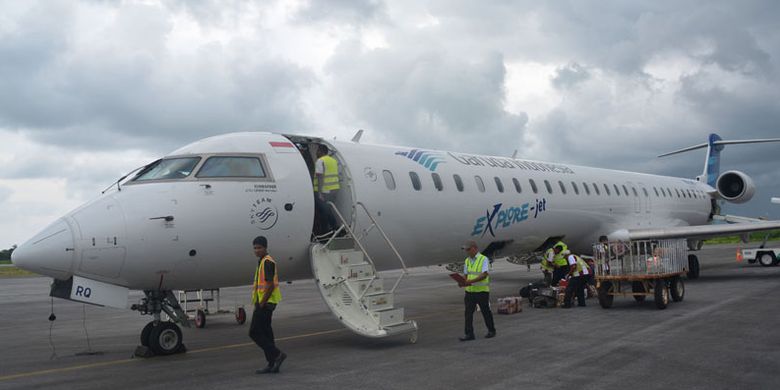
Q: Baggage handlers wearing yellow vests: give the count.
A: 3